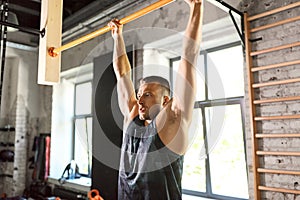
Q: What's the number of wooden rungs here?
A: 11